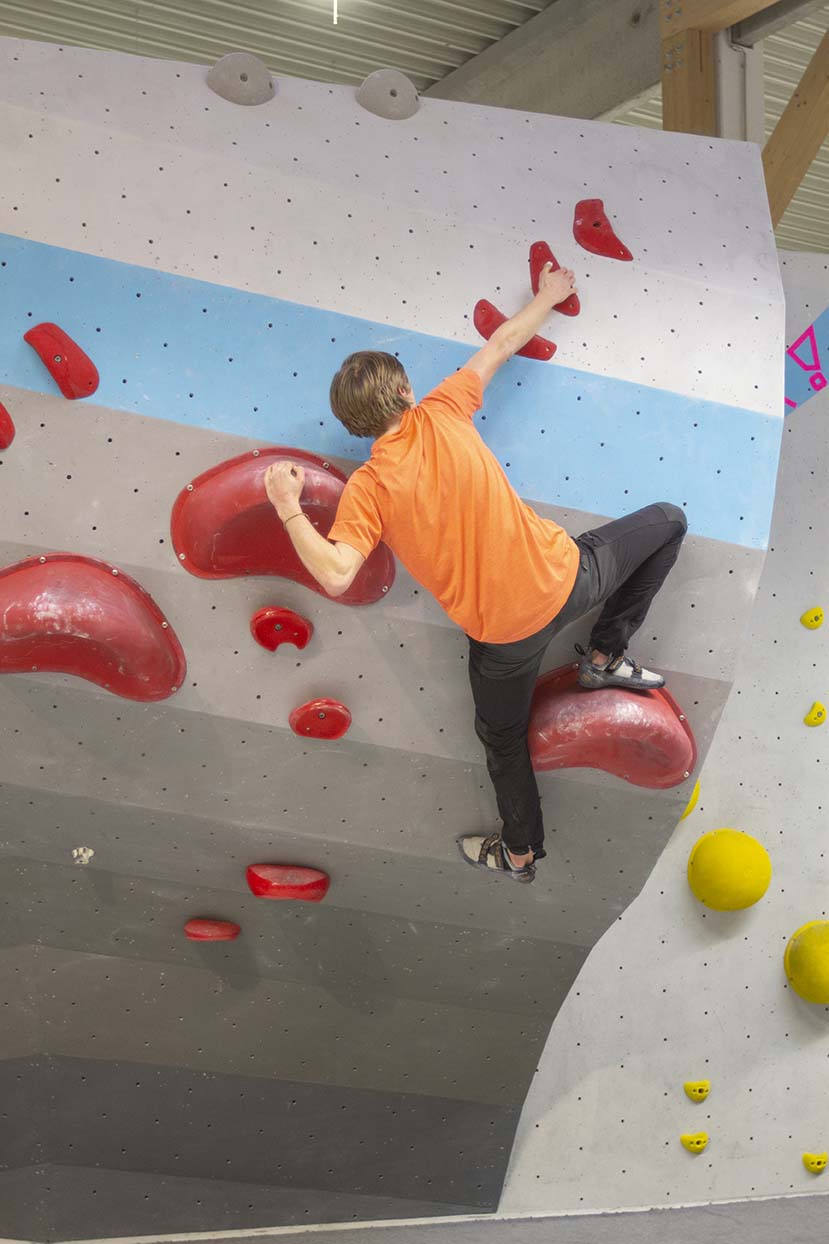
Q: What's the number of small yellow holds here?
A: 5